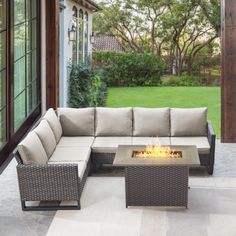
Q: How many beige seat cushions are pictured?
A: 6